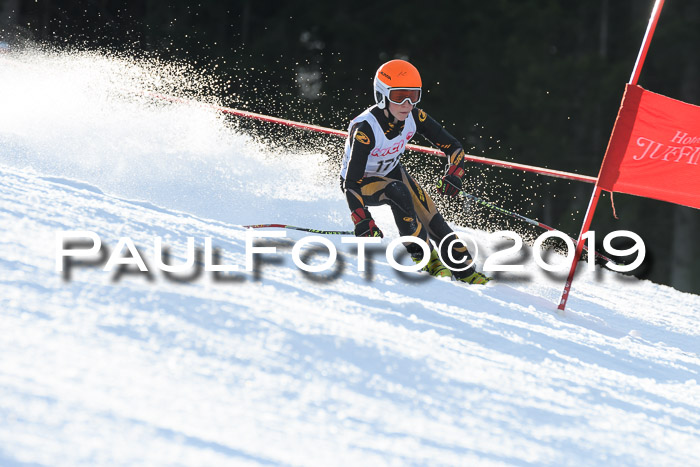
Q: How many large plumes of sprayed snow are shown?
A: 1